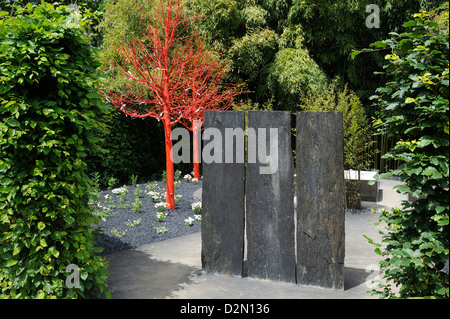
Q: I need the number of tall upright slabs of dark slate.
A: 3